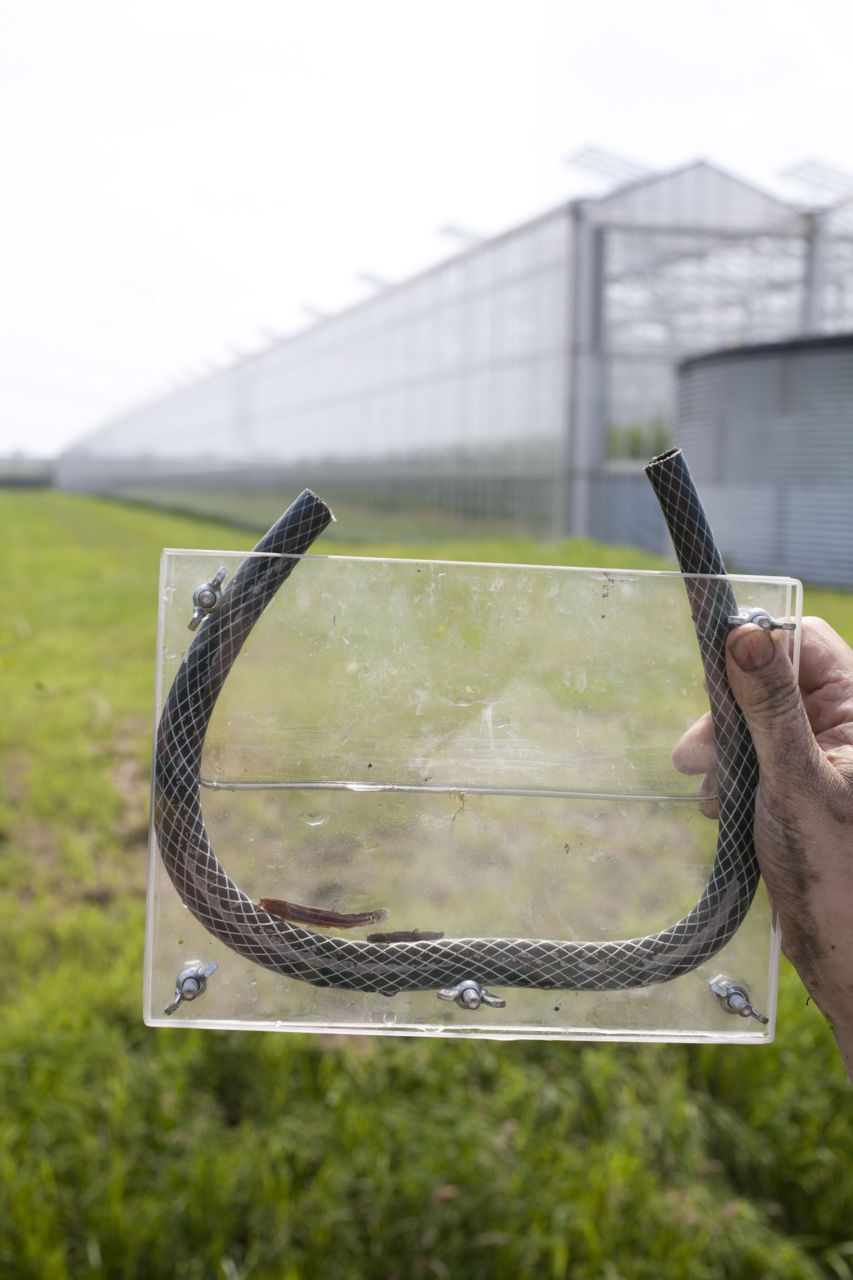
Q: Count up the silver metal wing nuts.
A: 5